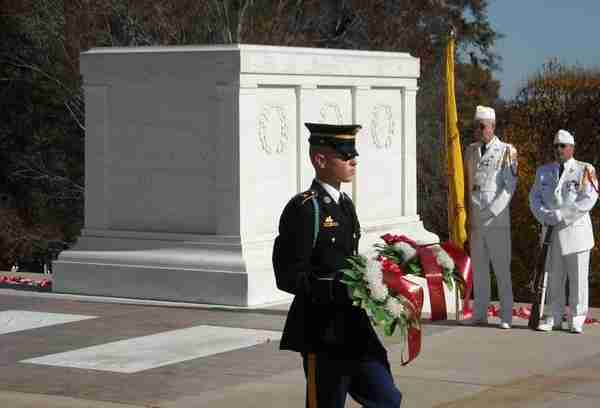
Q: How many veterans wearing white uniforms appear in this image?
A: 2